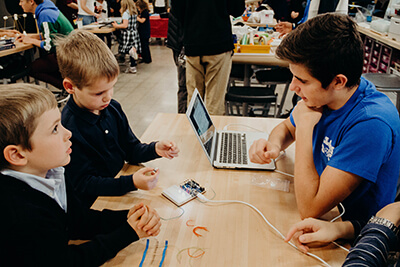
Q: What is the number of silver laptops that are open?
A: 1